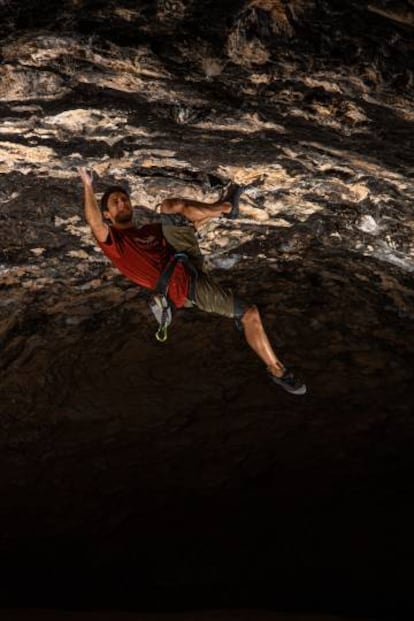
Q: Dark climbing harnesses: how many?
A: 1